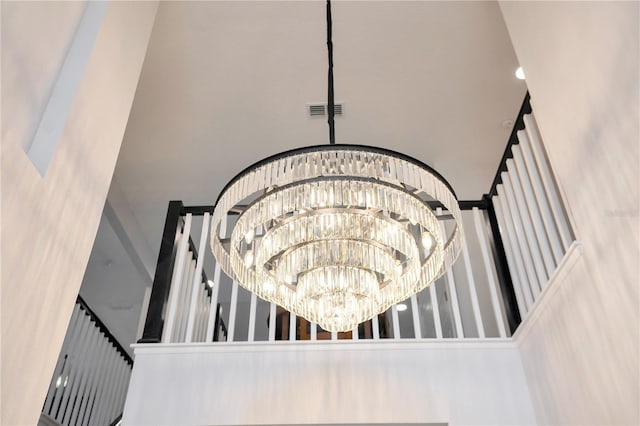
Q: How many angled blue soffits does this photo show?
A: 1